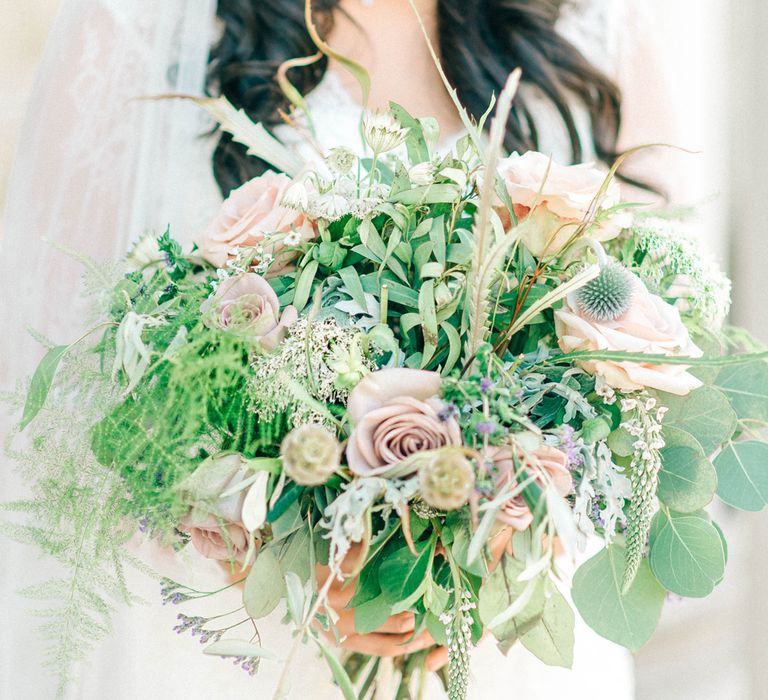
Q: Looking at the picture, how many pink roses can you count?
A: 7